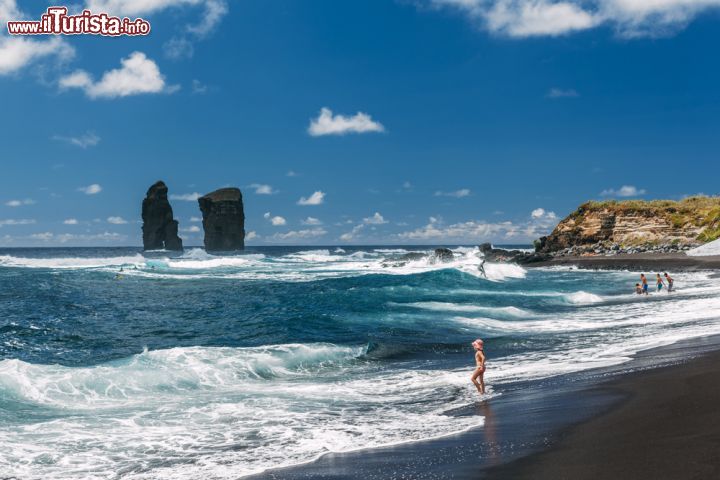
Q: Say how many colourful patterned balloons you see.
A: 0